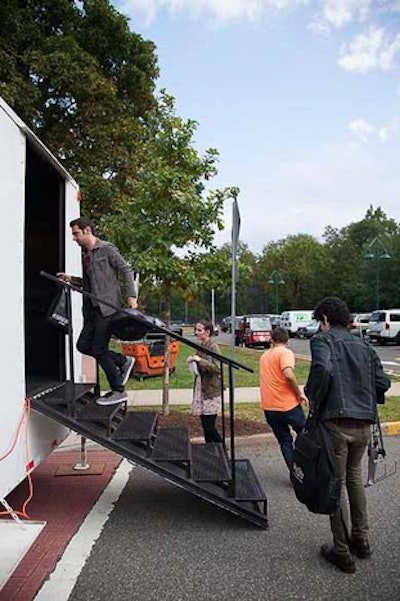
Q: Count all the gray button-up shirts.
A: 1